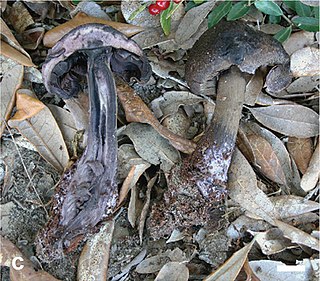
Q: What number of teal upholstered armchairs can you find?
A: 0